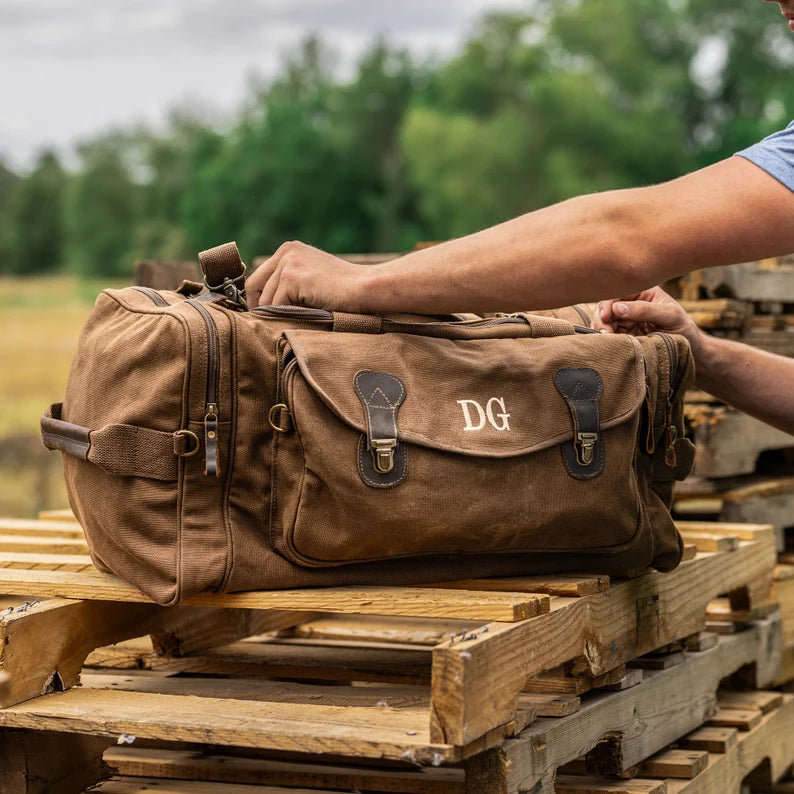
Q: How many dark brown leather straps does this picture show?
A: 2